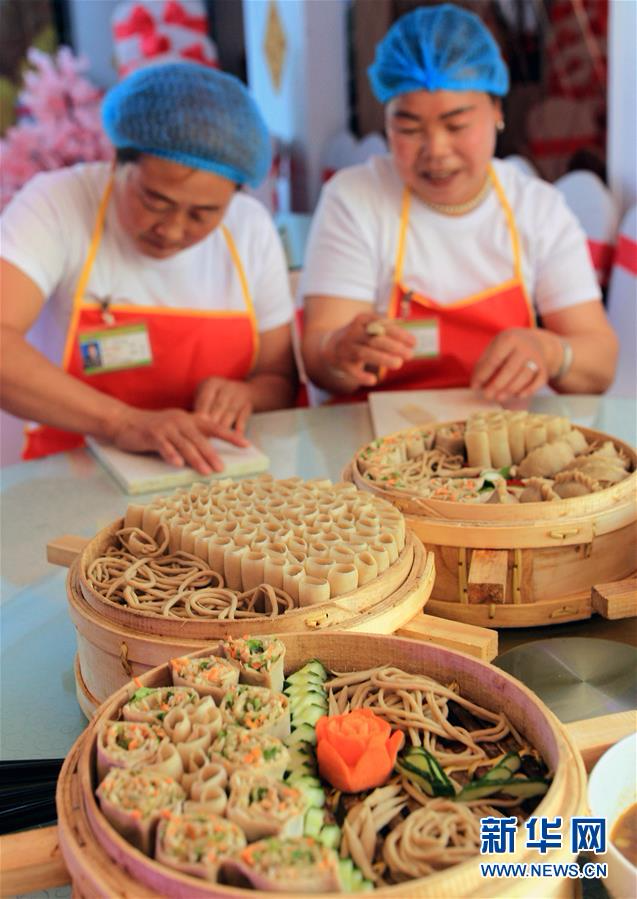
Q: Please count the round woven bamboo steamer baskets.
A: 3